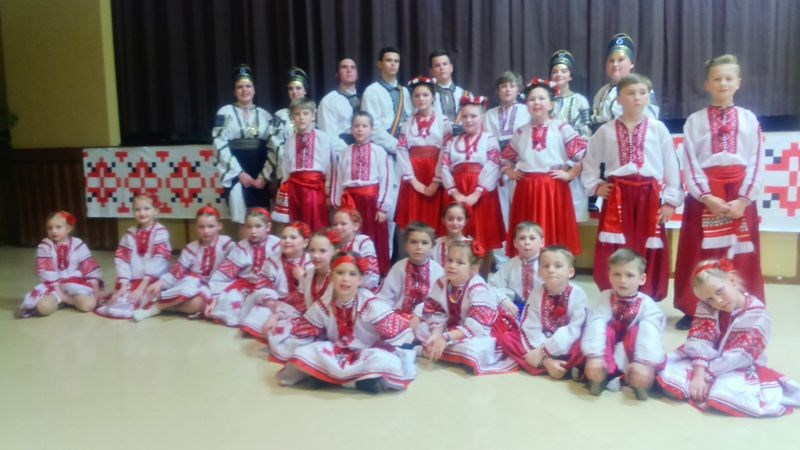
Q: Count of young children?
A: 15